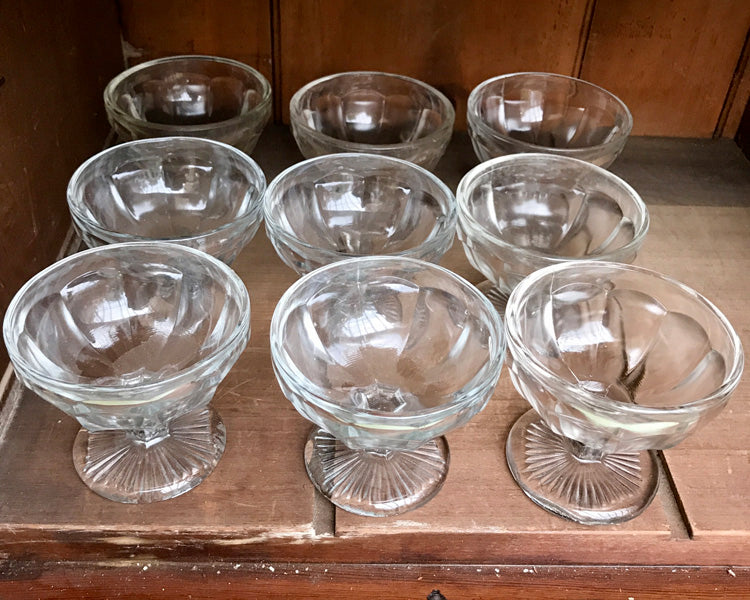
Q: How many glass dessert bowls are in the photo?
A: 9